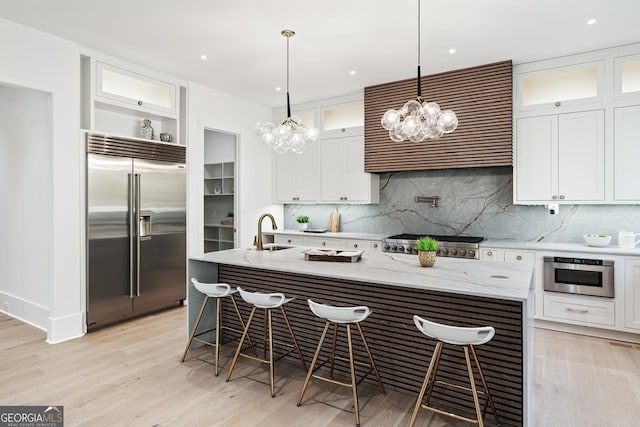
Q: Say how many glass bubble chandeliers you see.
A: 2